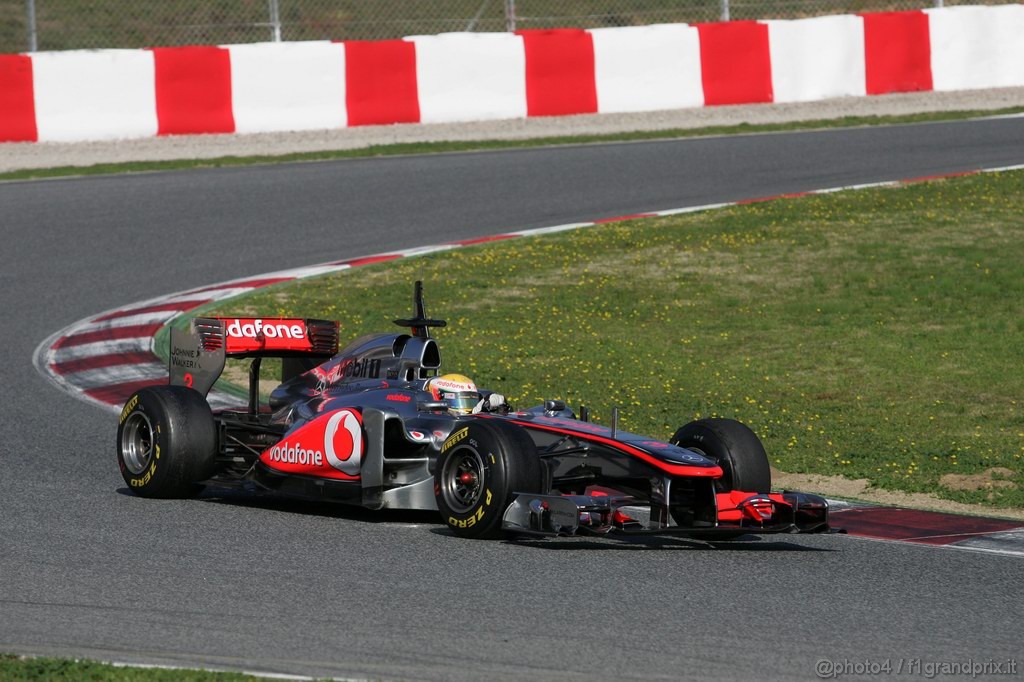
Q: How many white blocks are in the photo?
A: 6